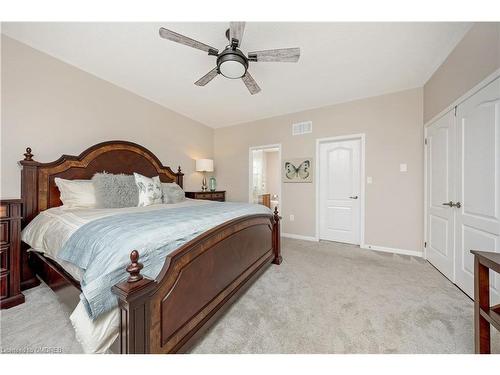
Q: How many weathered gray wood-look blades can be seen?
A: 5